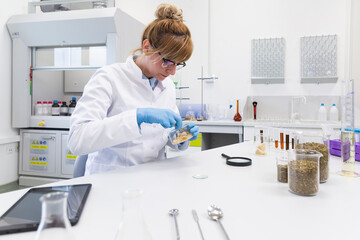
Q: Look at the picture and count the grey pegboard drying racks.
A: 2